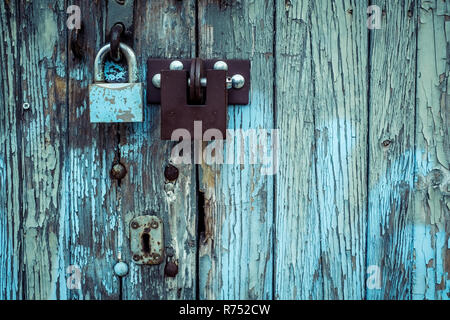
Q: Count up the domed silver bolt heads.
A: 4